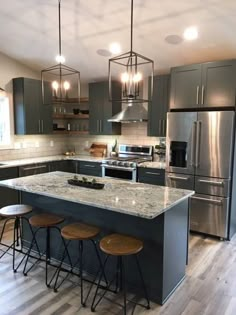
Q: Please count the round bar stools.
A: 4